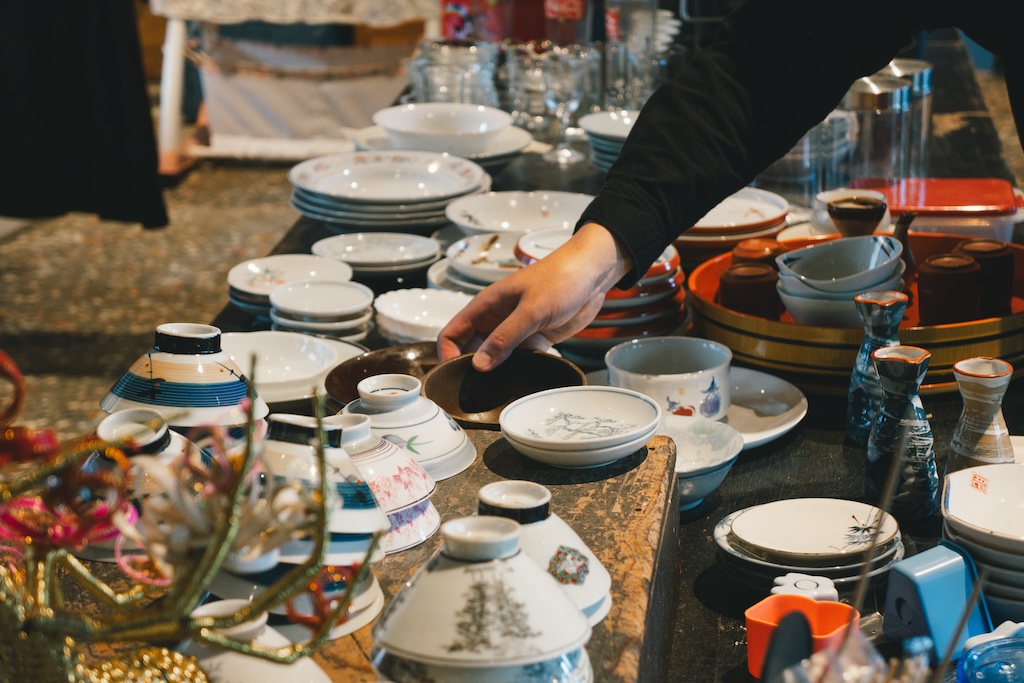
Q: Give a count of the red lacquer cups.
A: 4